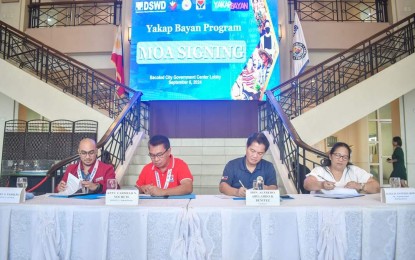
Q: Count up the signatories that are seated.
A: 4